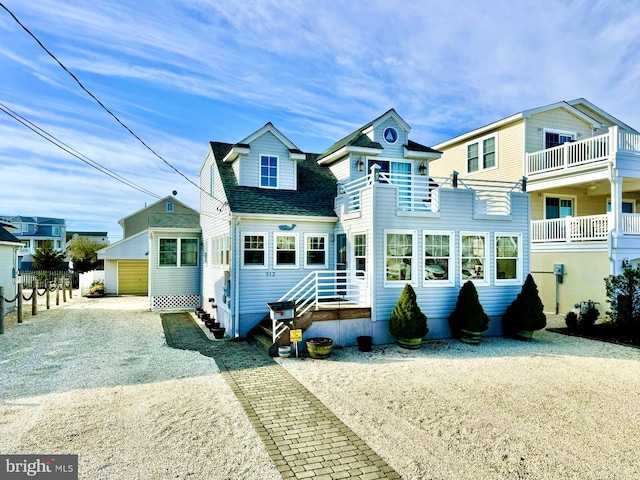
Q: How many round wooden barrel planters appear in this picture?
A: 4